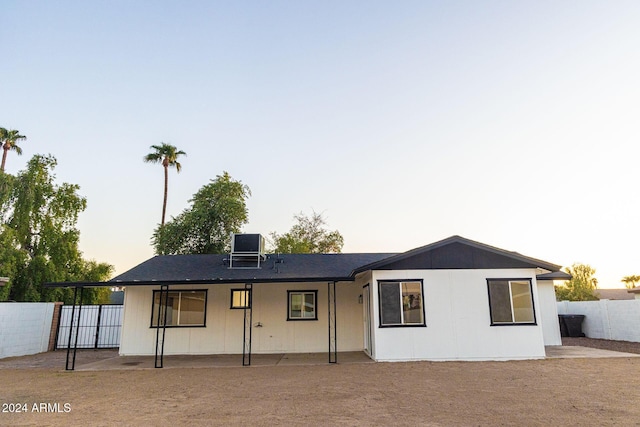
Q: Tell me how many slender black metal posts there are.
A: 4